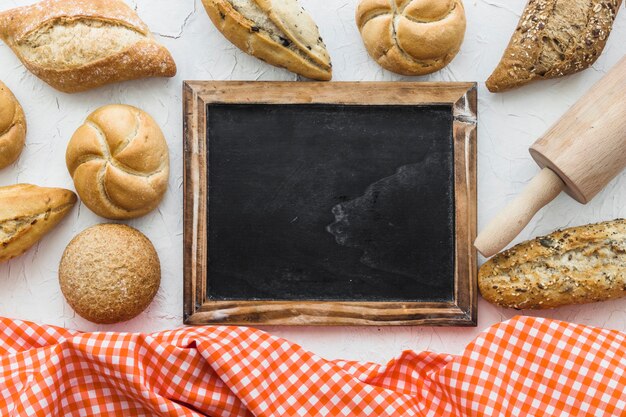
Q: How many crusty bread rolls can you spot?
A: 9